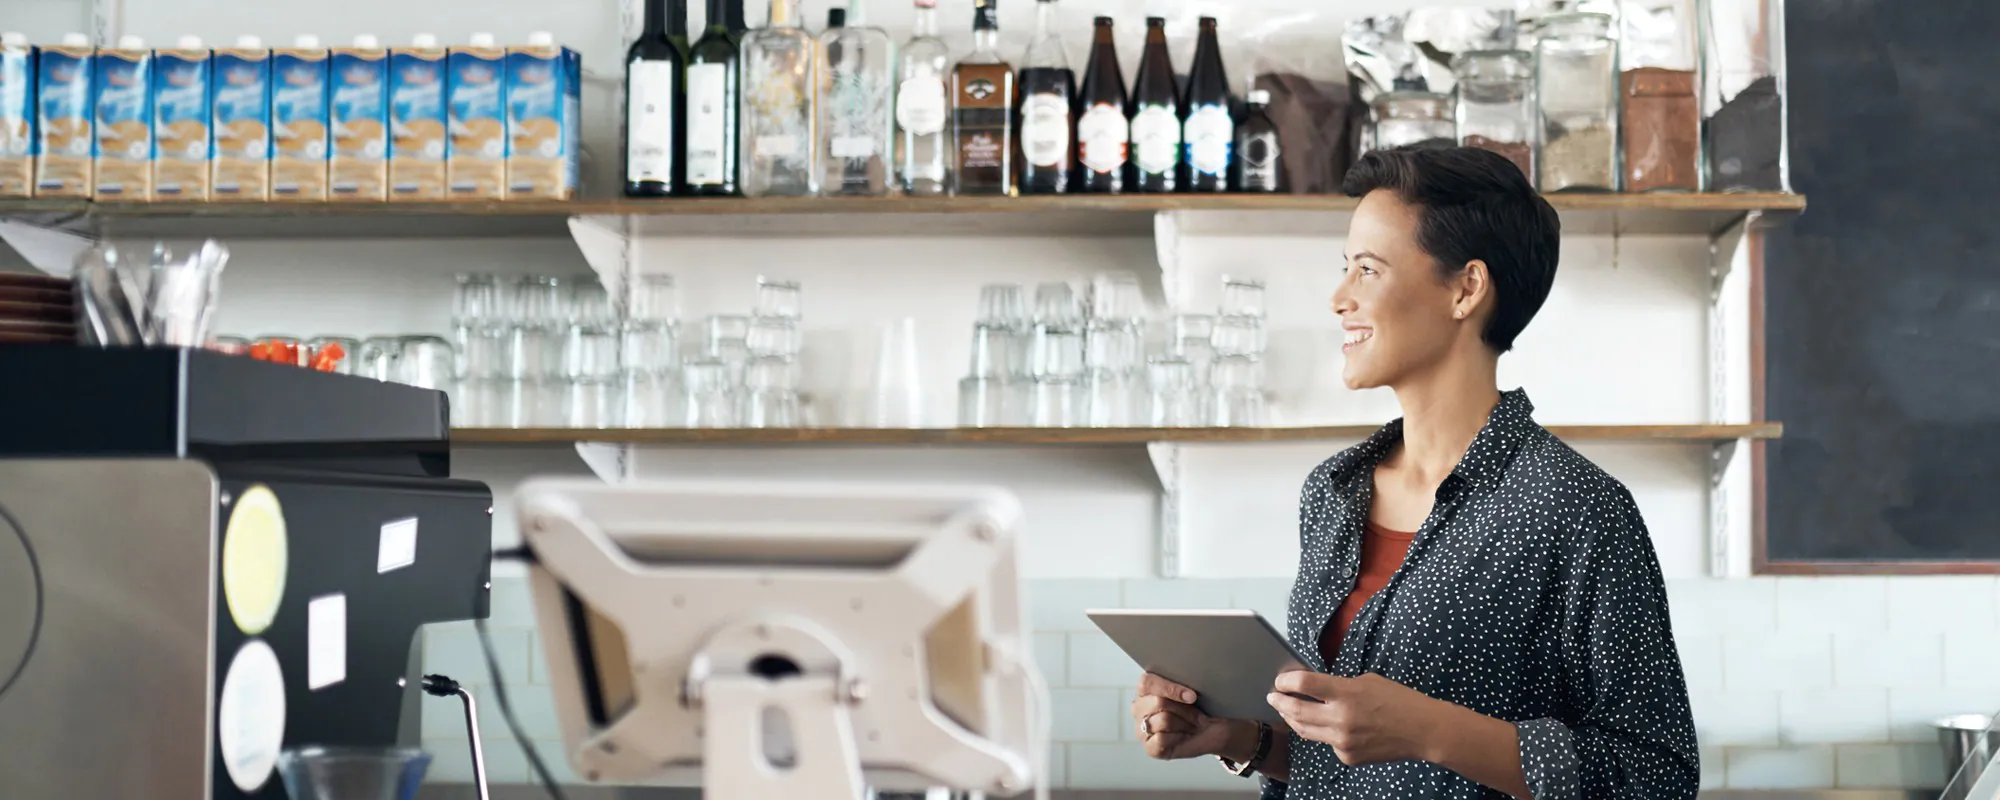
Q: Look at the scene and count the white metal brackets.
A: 7